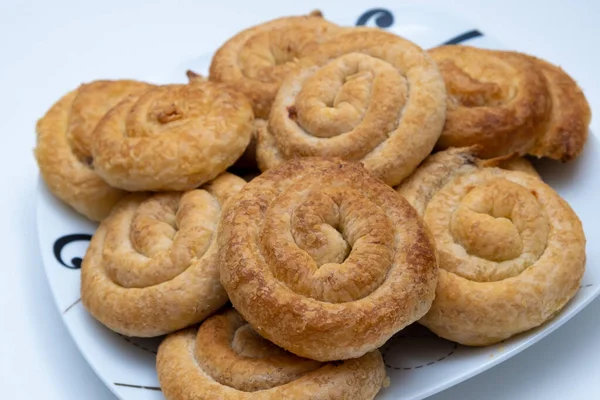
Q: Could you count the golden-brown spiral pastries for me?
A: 9